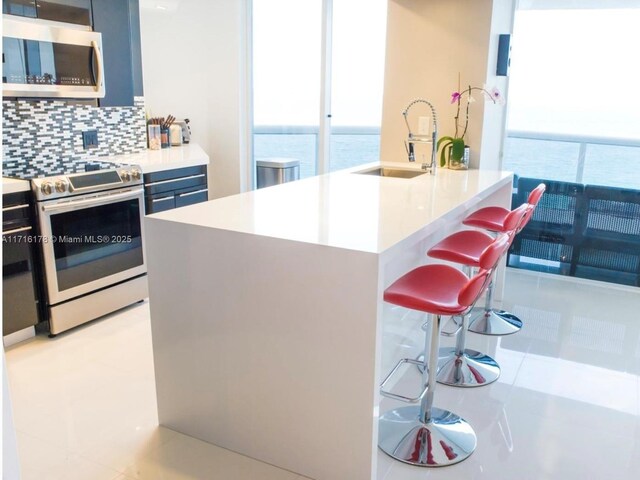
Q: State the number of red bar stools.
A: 3